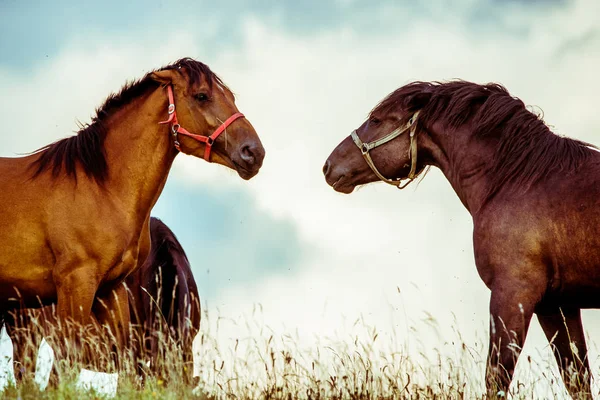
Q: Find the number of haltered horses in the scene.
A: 2